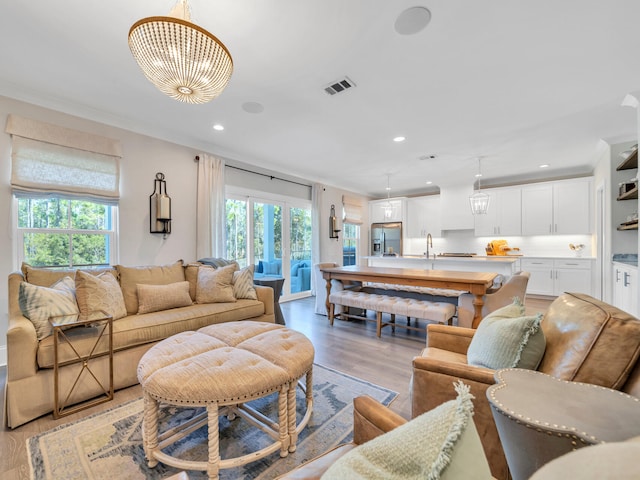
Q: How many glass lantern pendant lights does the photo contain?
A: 2